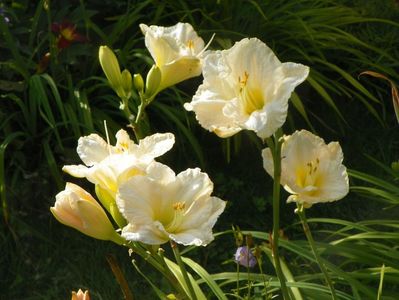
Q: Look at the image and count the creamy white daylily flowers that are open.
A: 5